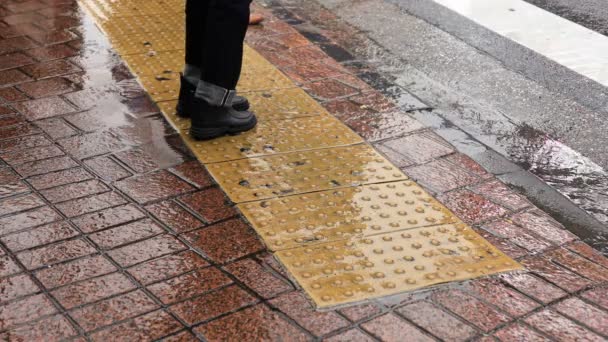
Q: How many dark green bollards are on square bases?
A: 0